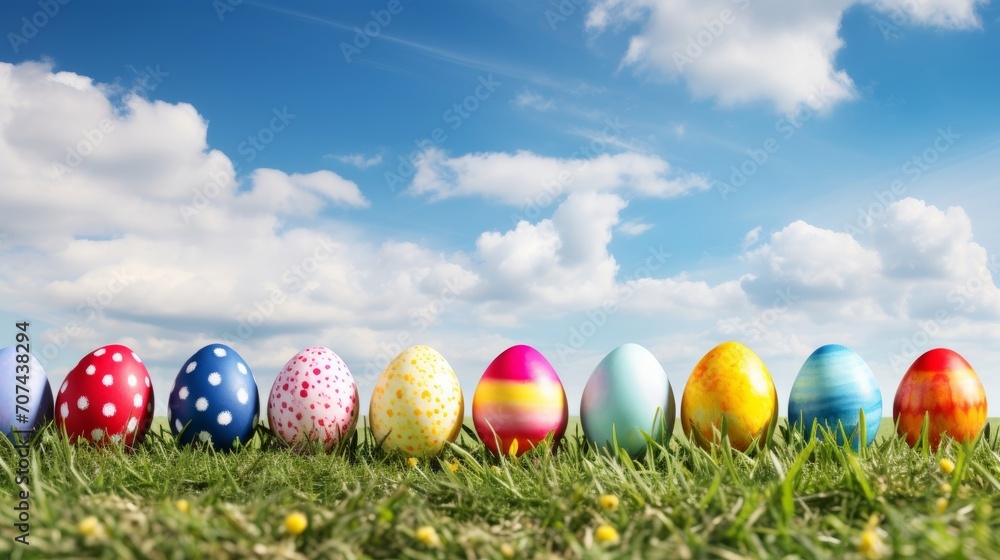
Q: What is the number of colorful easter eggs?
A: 10